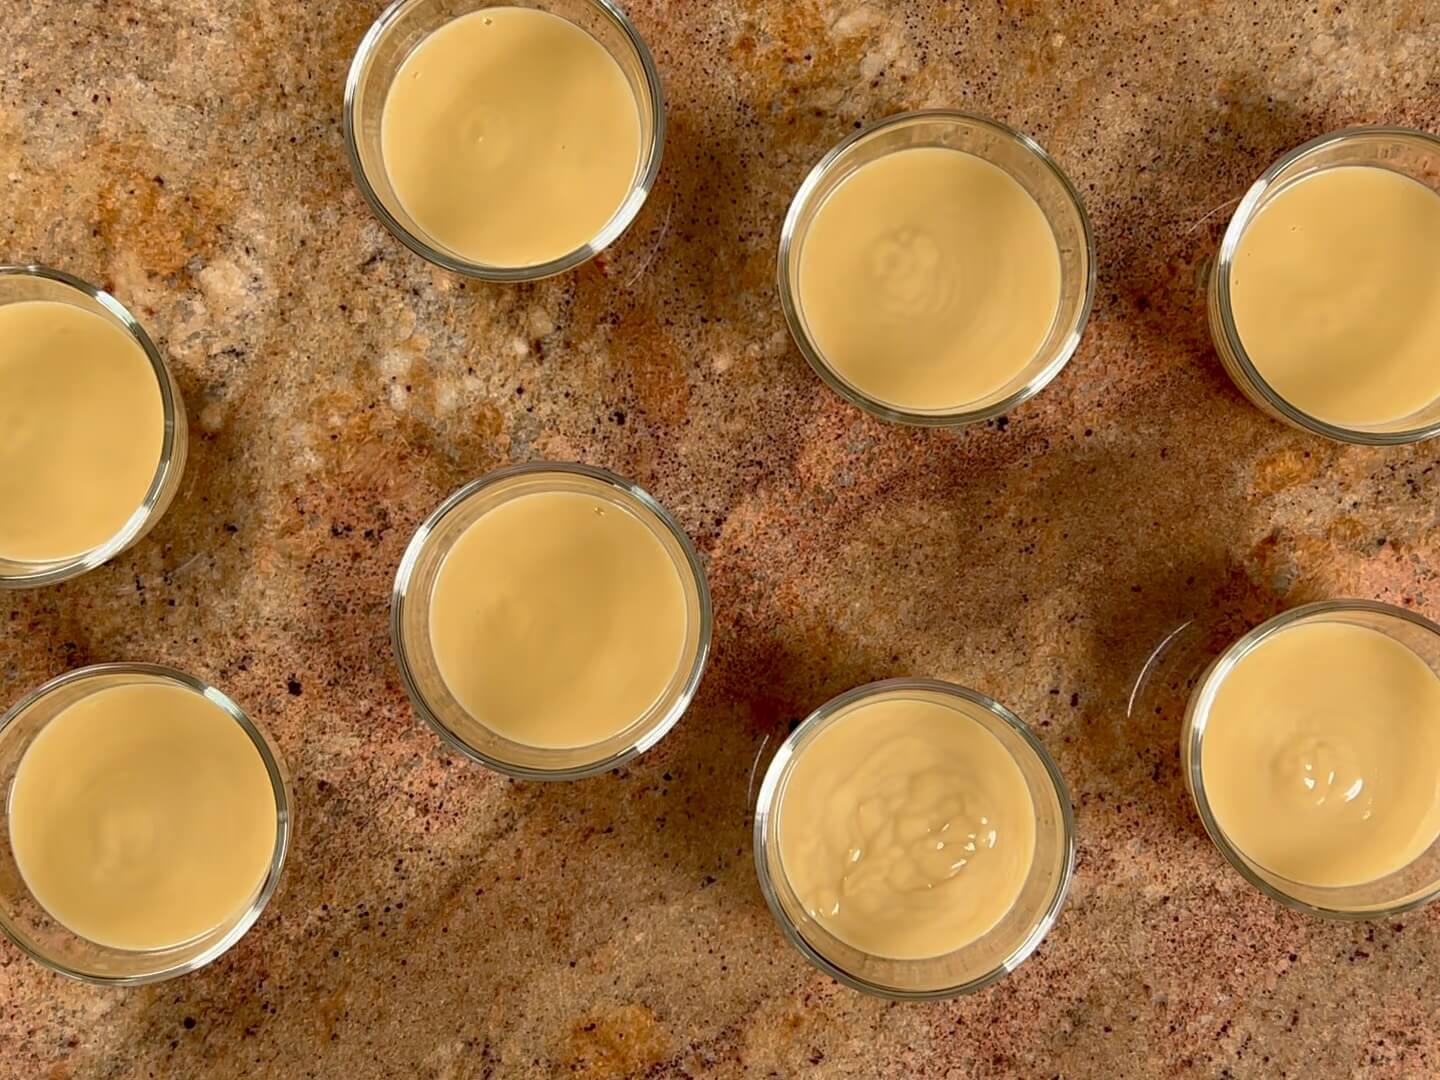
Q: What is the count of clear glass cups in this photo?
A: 8